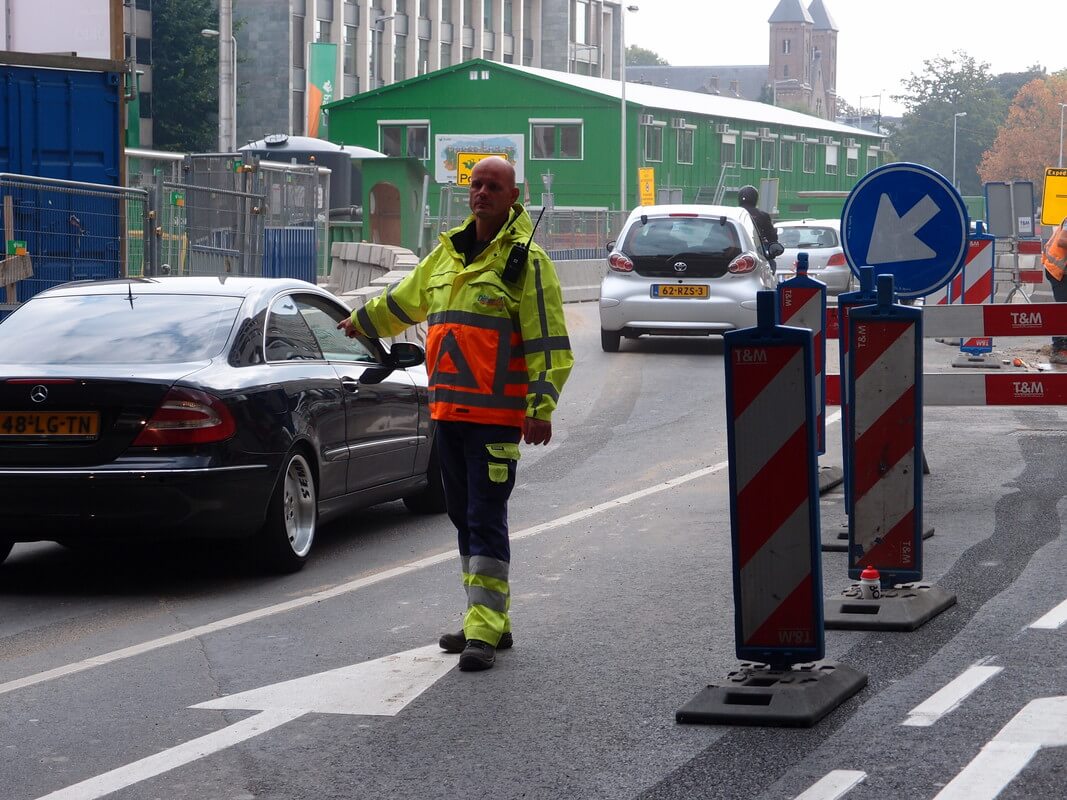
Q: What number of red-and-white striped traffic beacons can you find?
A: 7